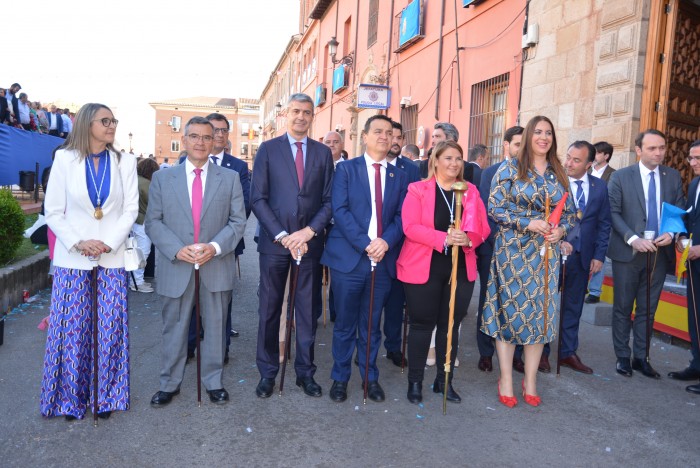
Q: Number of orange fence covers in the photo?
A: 0